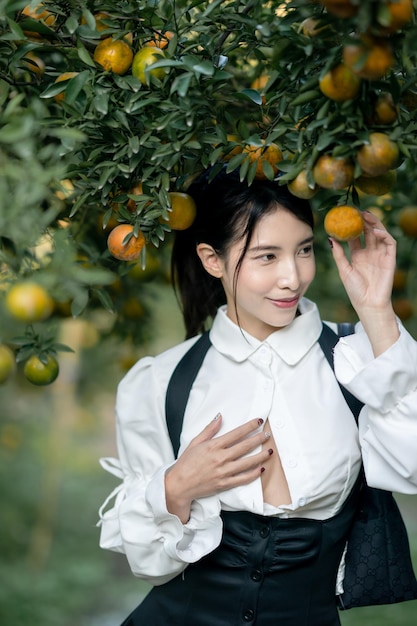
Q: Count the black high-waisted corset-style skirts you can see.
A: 1